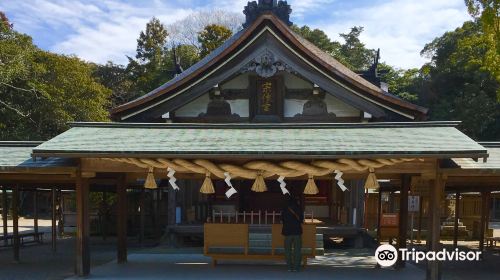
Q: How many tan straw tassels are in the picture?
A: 5